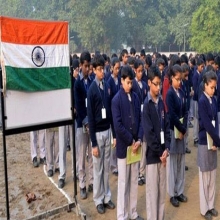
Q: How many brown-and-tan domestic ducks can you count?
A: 0